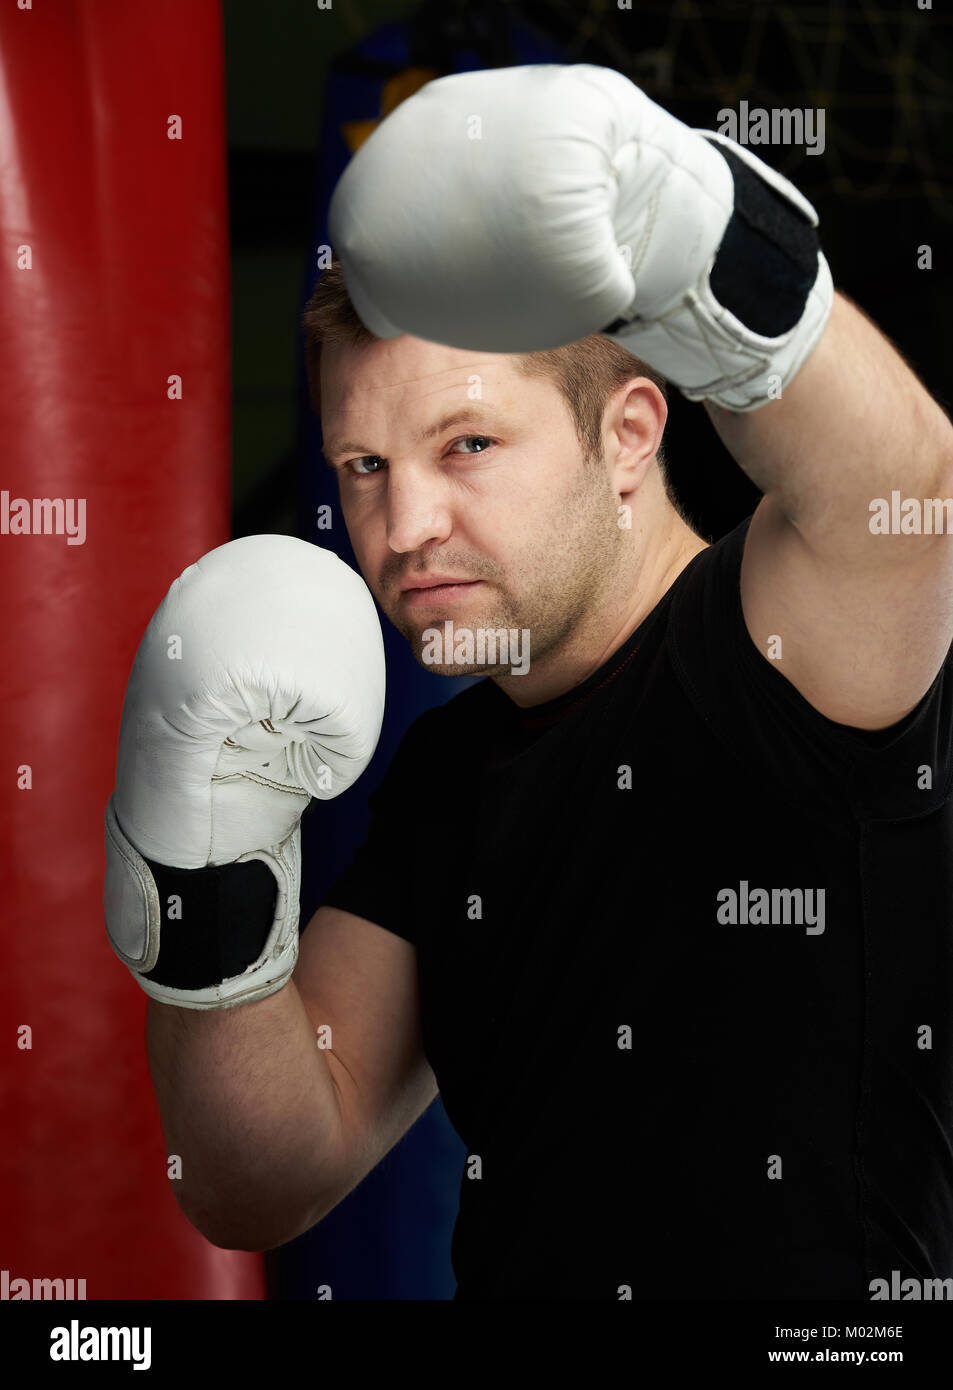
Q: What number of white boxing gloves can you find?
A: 2